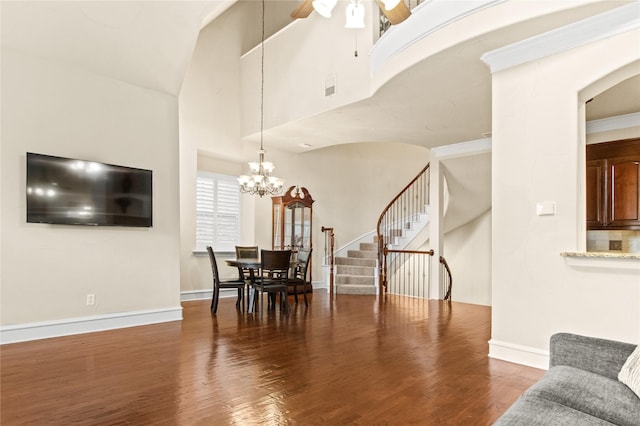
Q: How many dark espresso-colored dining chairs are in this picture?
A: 4